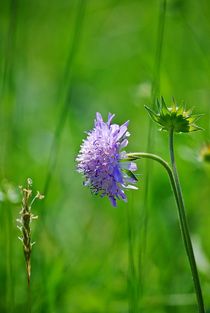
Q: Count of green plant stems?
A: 2